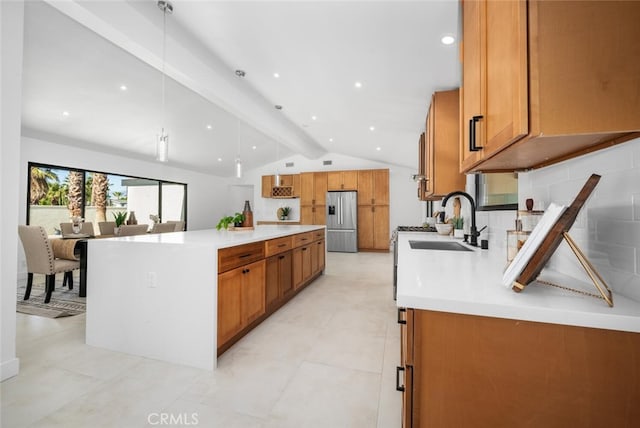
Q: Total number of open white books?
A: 1